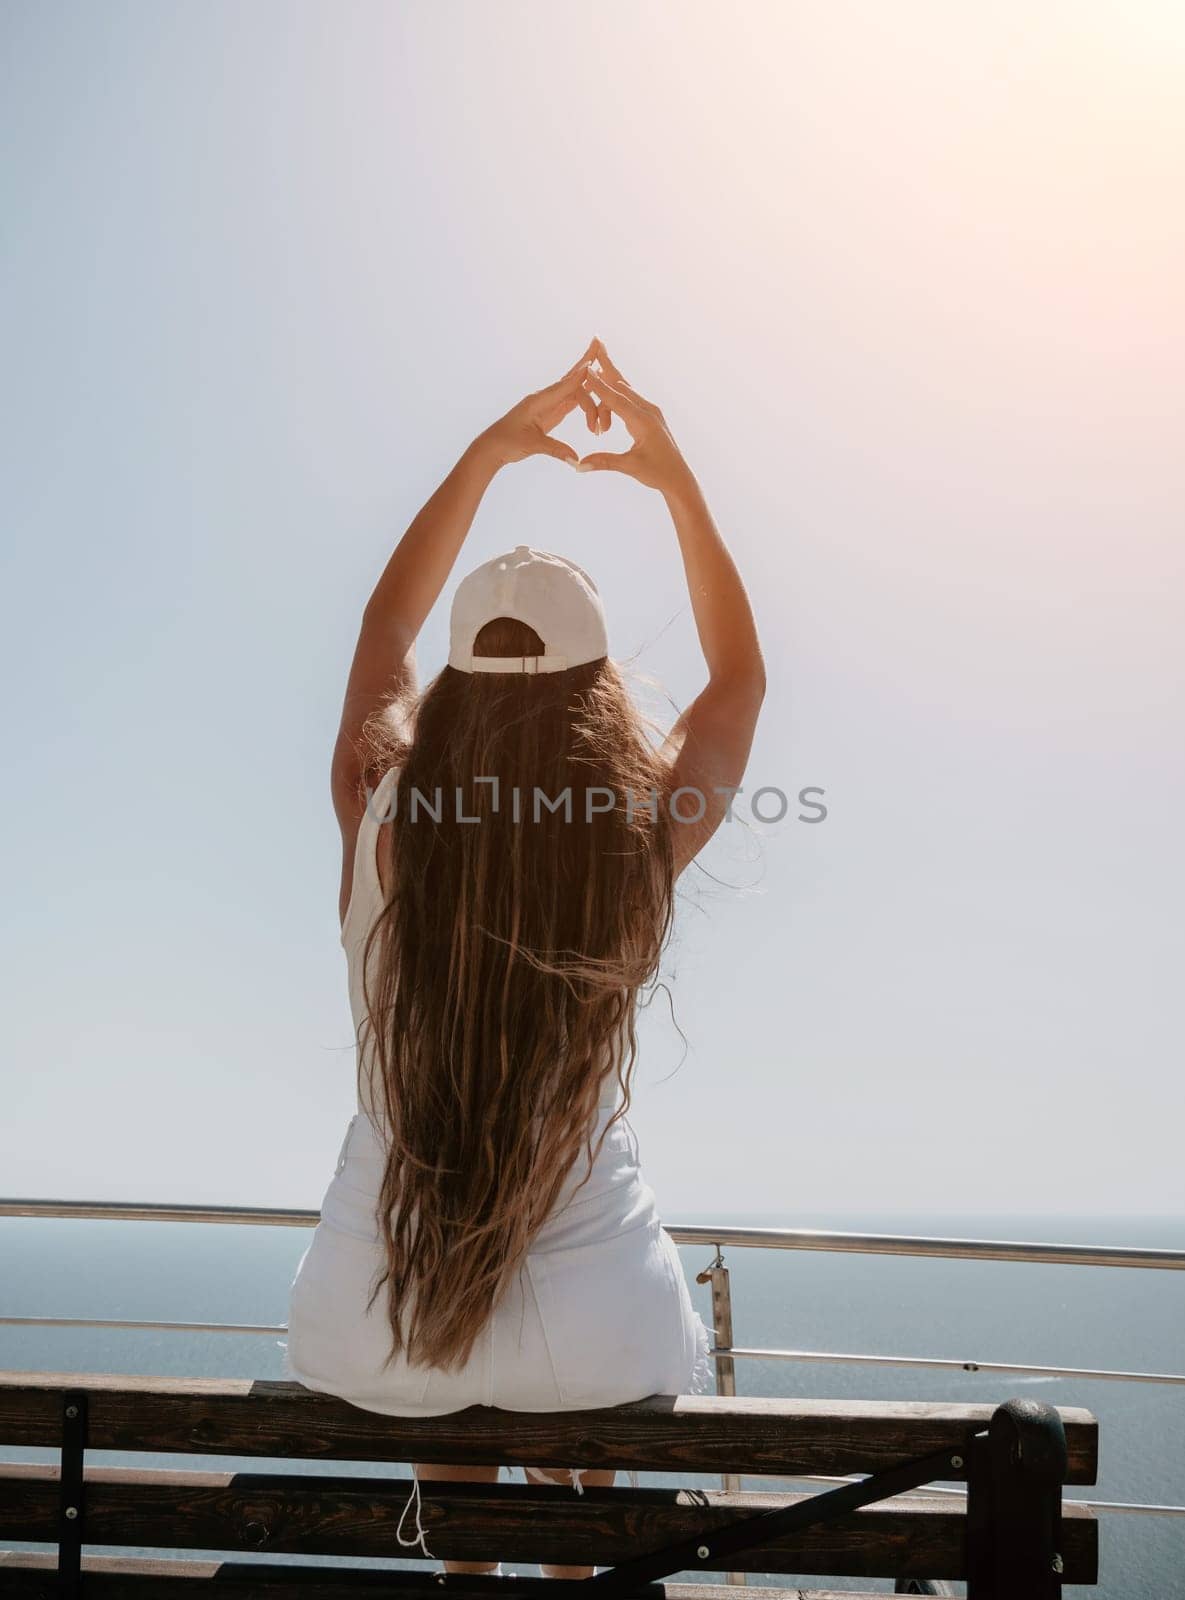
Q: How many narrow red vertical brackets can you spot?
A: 0